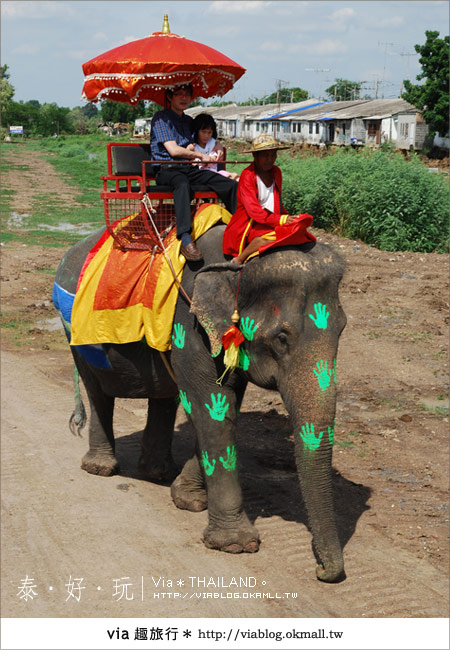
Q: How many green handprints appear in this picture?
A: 12